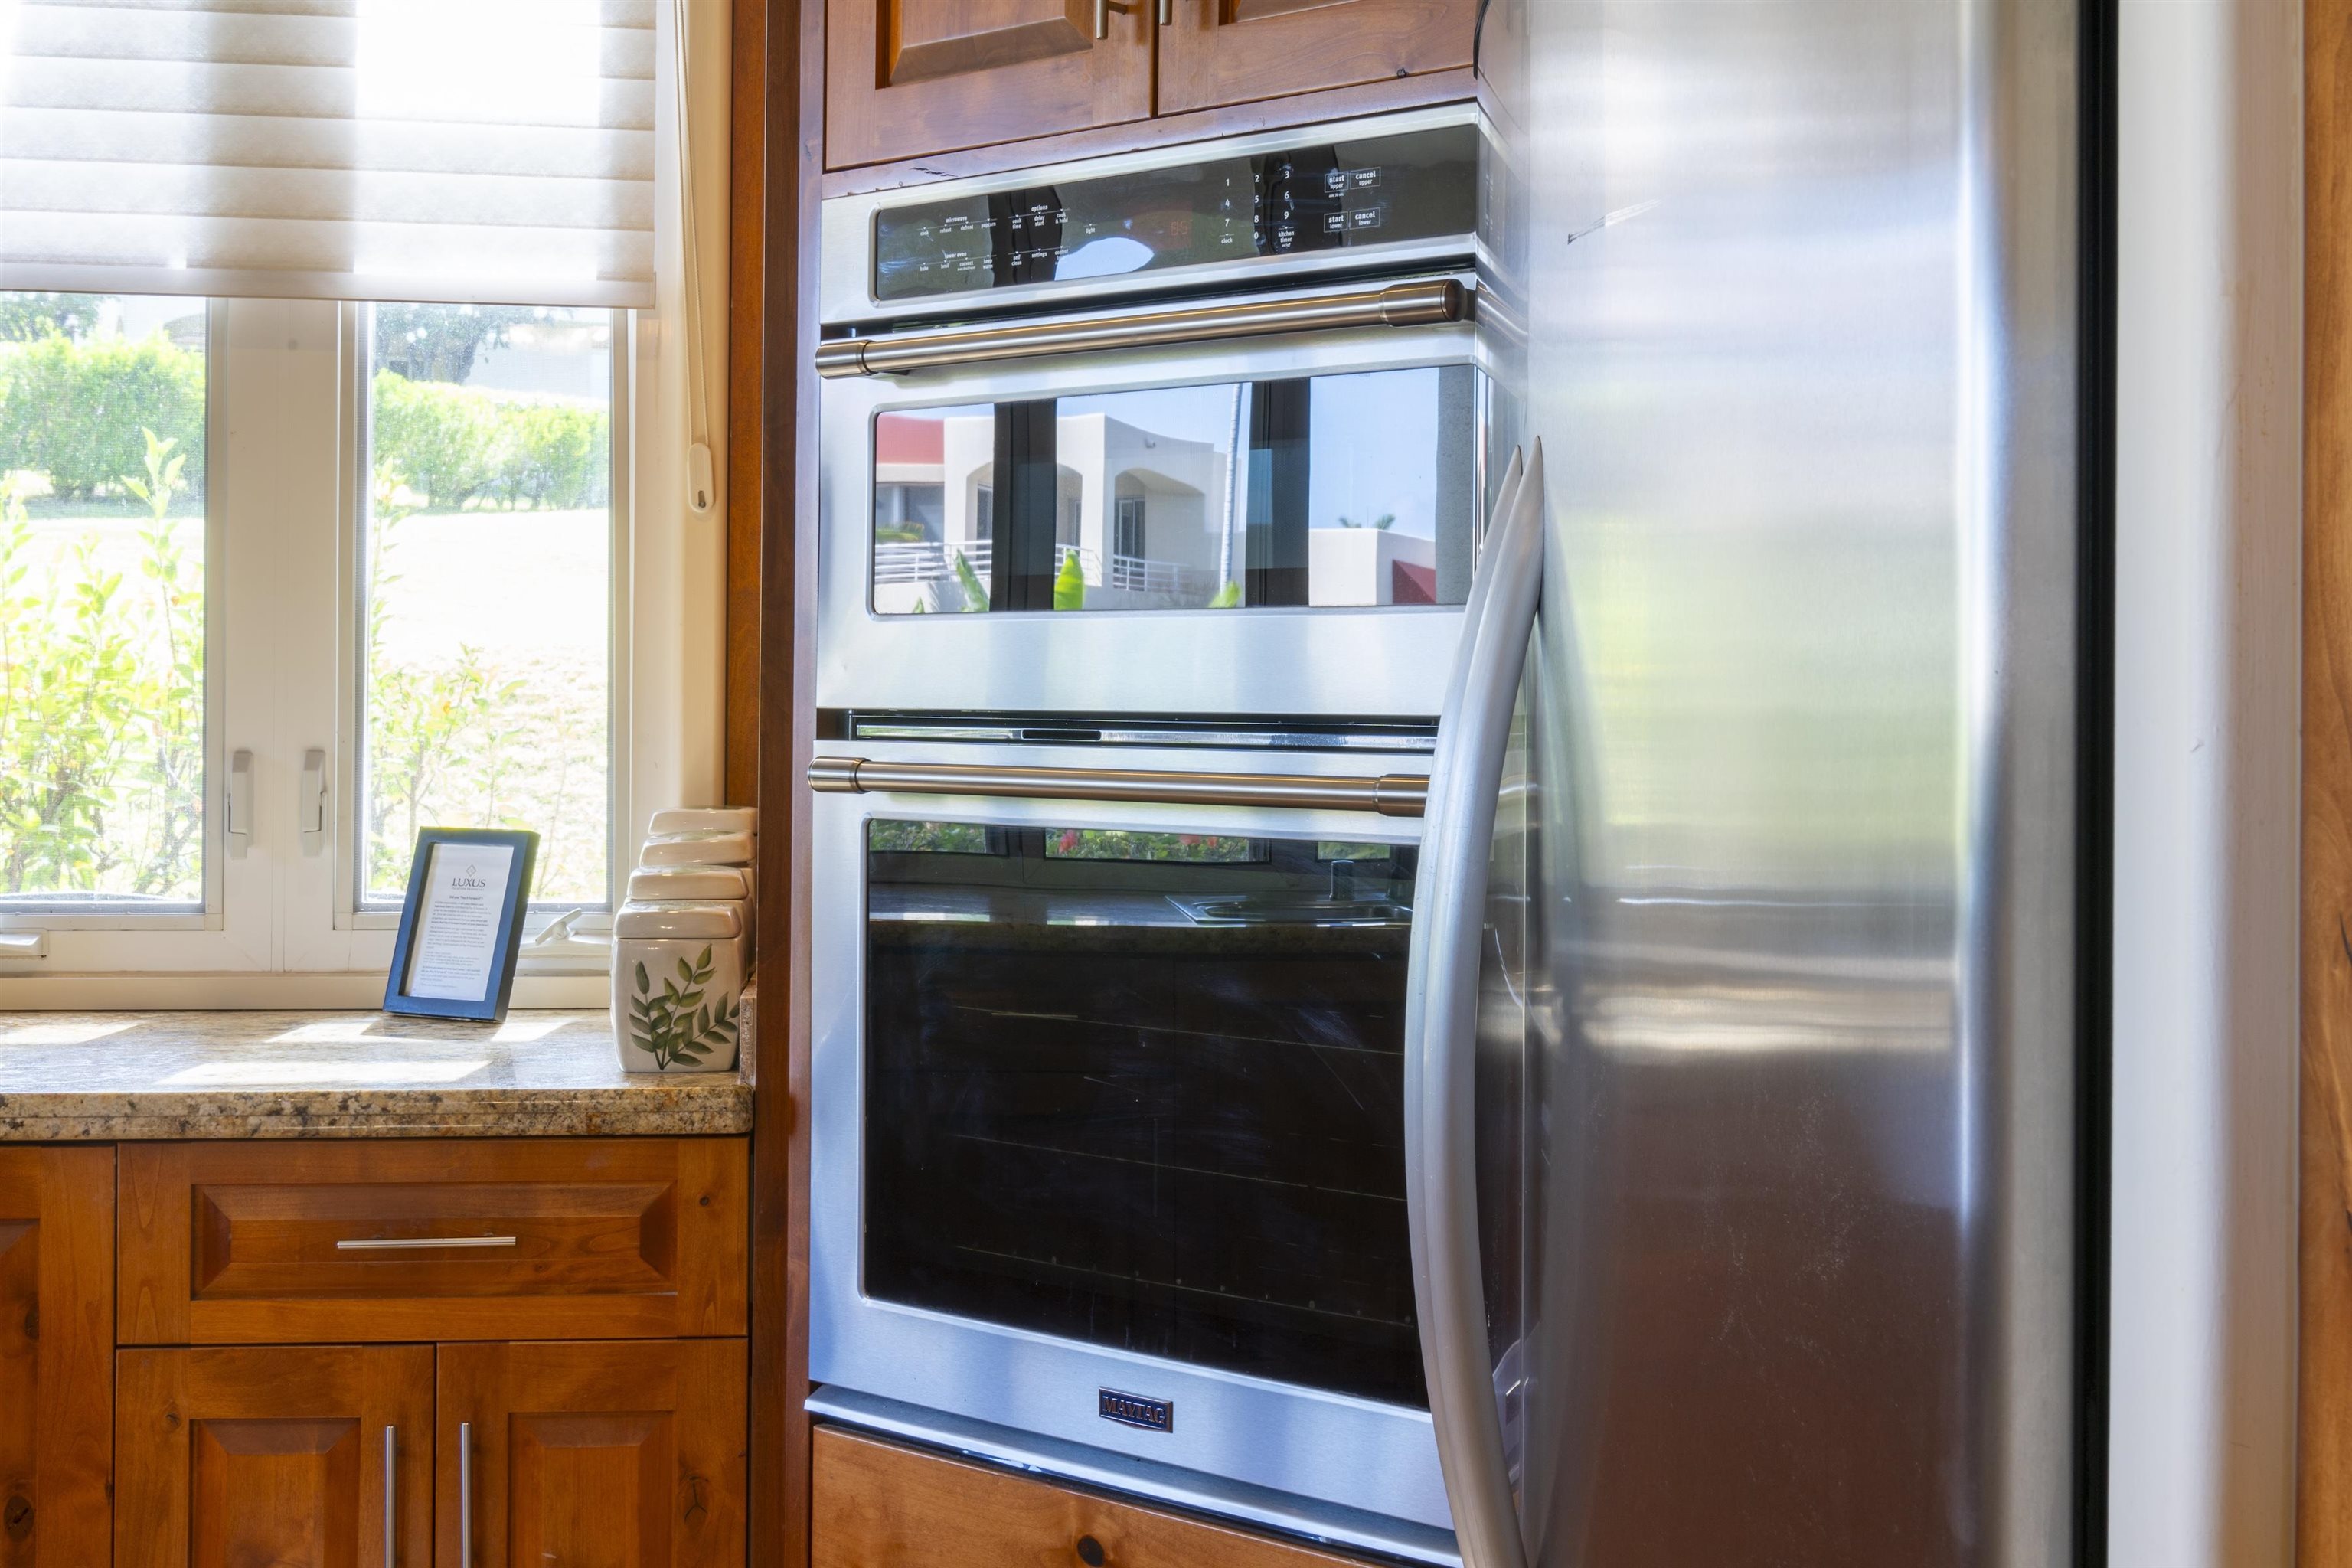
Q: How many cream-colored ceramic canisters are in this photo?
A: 4